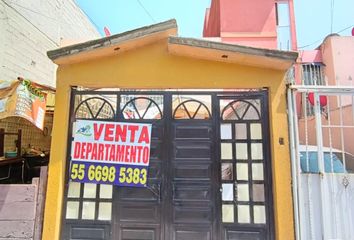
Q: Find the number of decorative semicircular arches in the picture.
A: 4